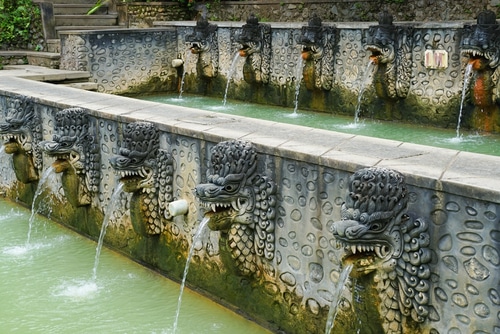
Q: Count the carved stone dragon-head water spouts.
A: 10